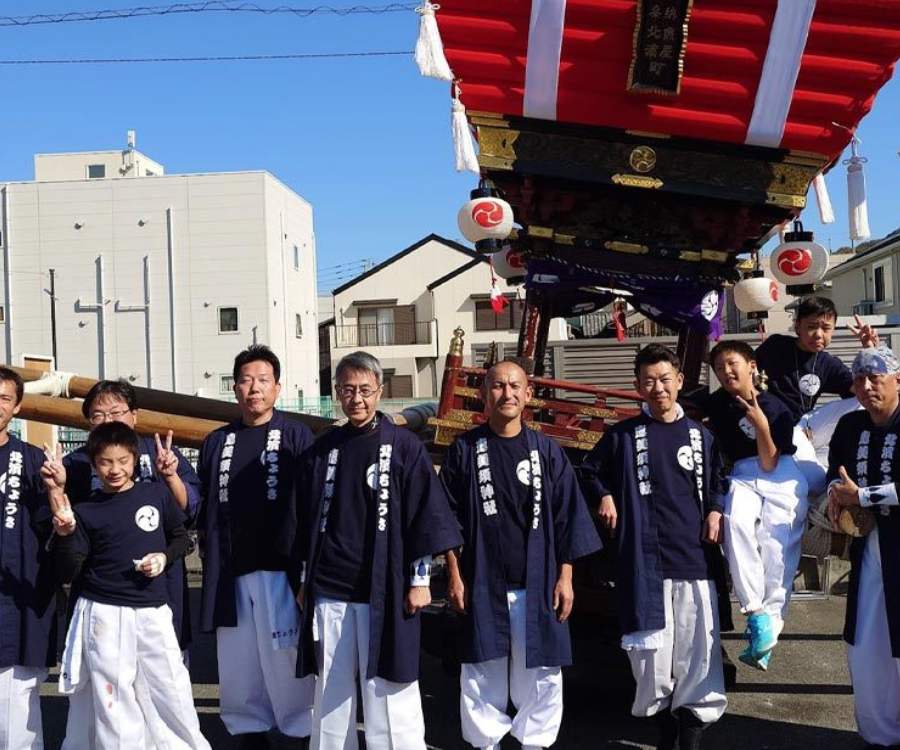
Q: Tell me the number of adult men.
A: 7